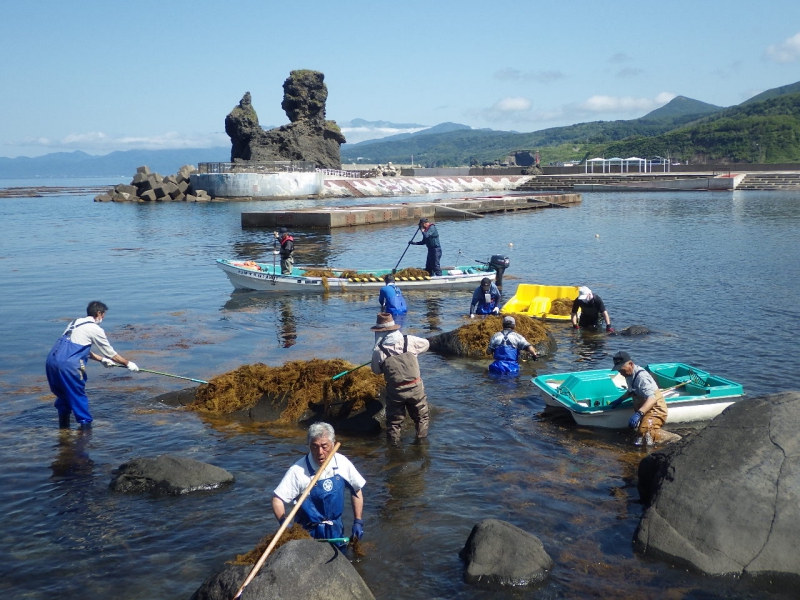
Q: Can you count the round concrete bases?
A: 1